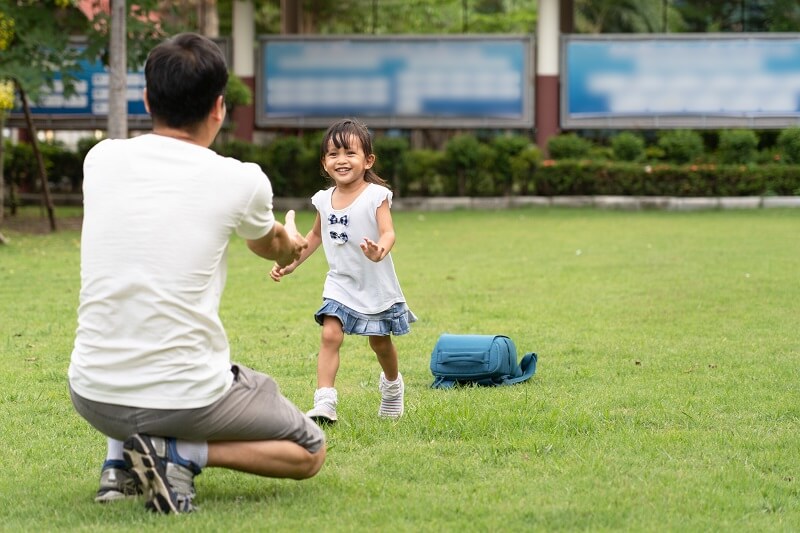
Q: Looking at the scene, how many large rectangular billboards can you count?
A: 3